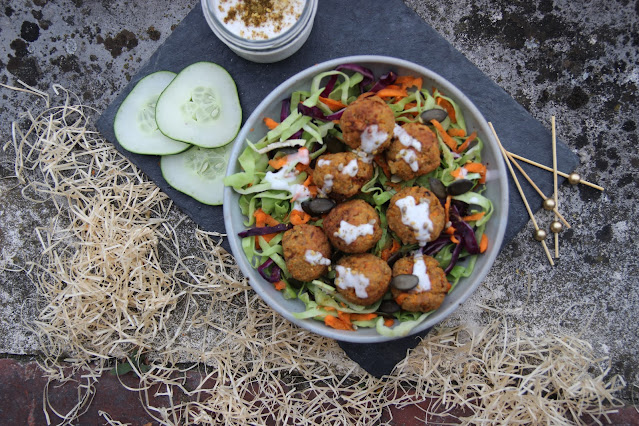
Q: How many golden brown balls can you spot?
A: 8